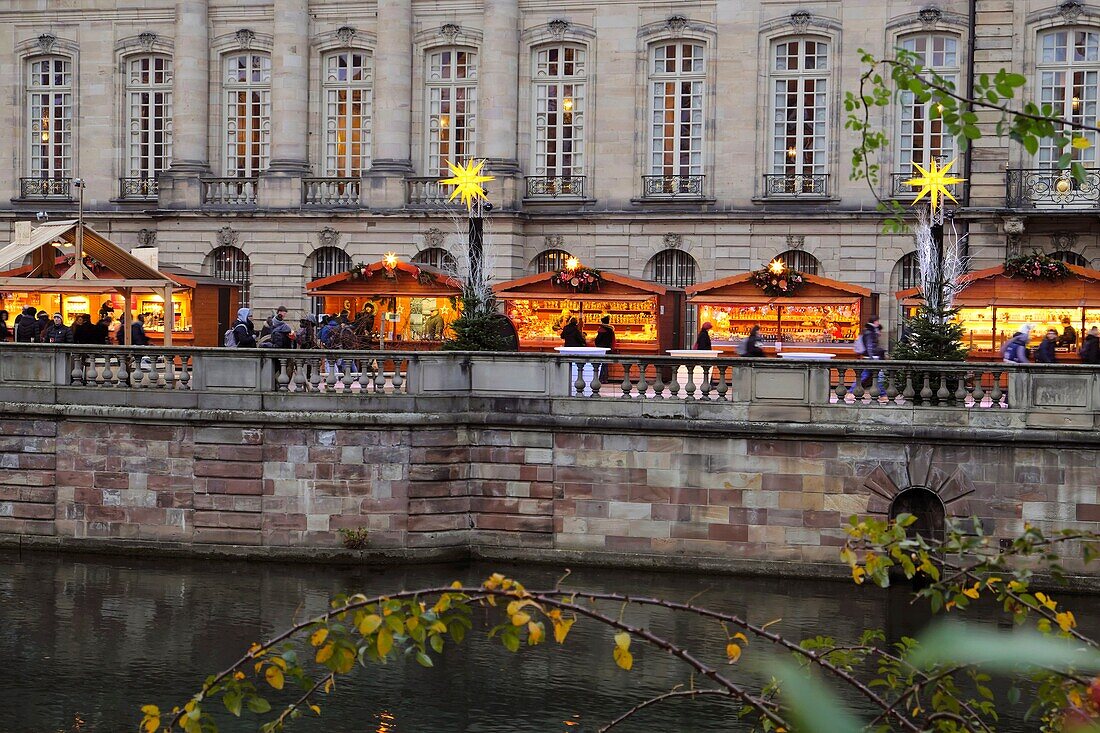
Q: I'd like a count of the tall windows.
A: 10